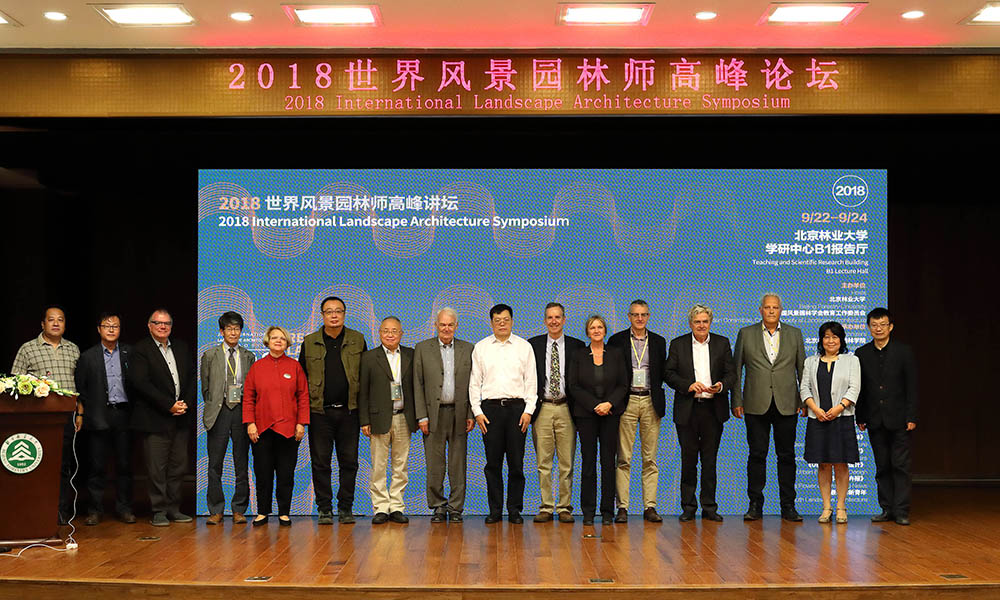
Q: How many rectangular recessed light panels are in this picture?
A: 6